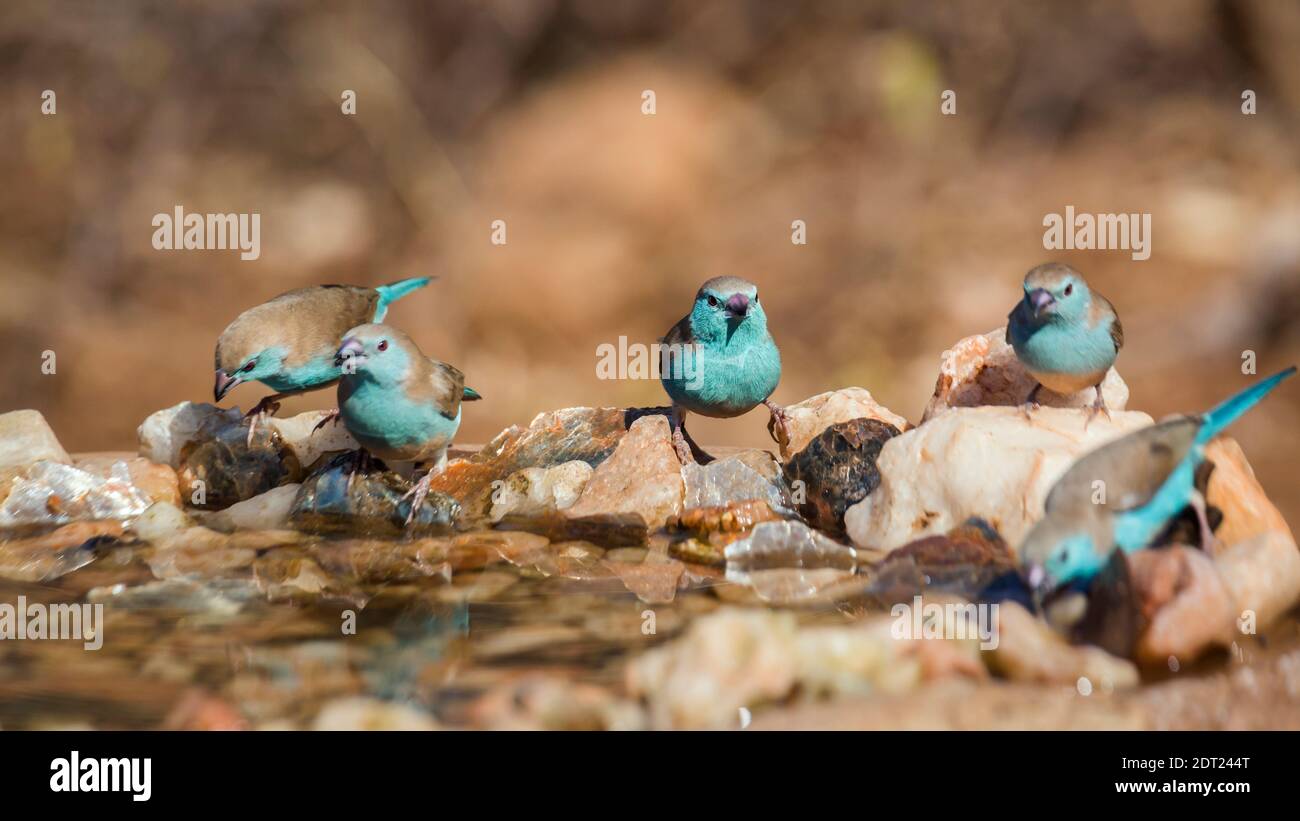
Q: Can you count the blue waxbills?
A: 5